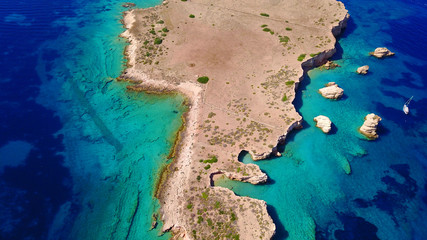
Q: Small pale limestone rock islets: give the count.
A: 5